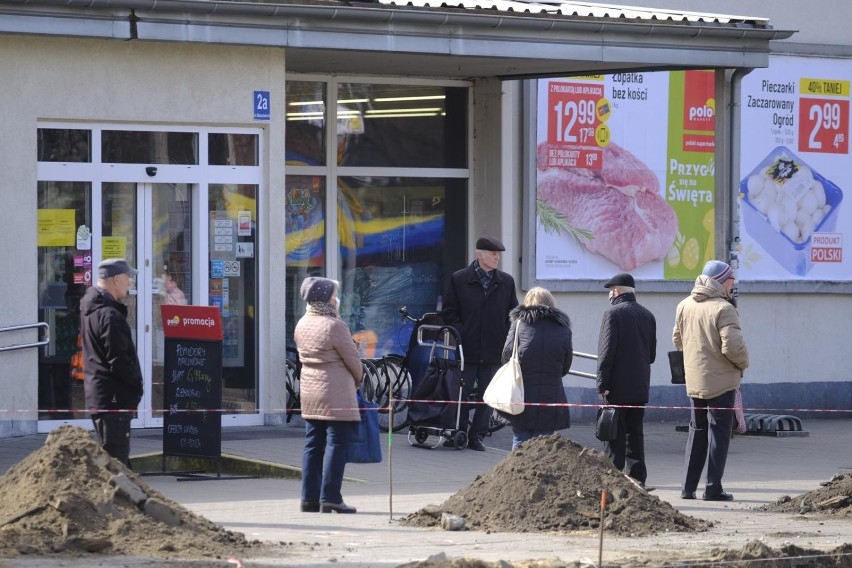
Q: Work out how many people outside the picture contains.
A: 6